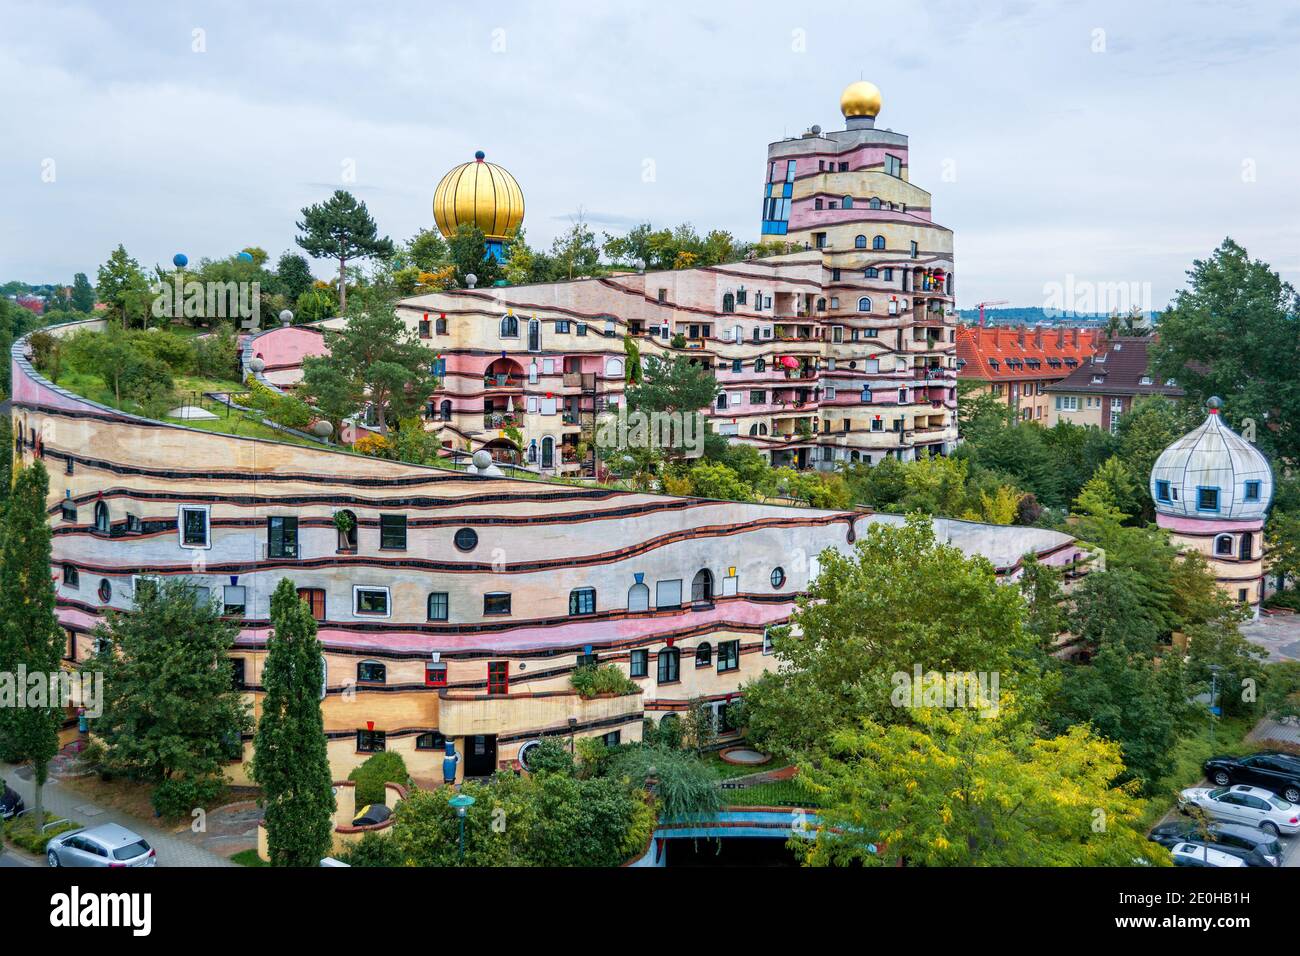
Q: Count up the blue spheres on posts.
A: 2